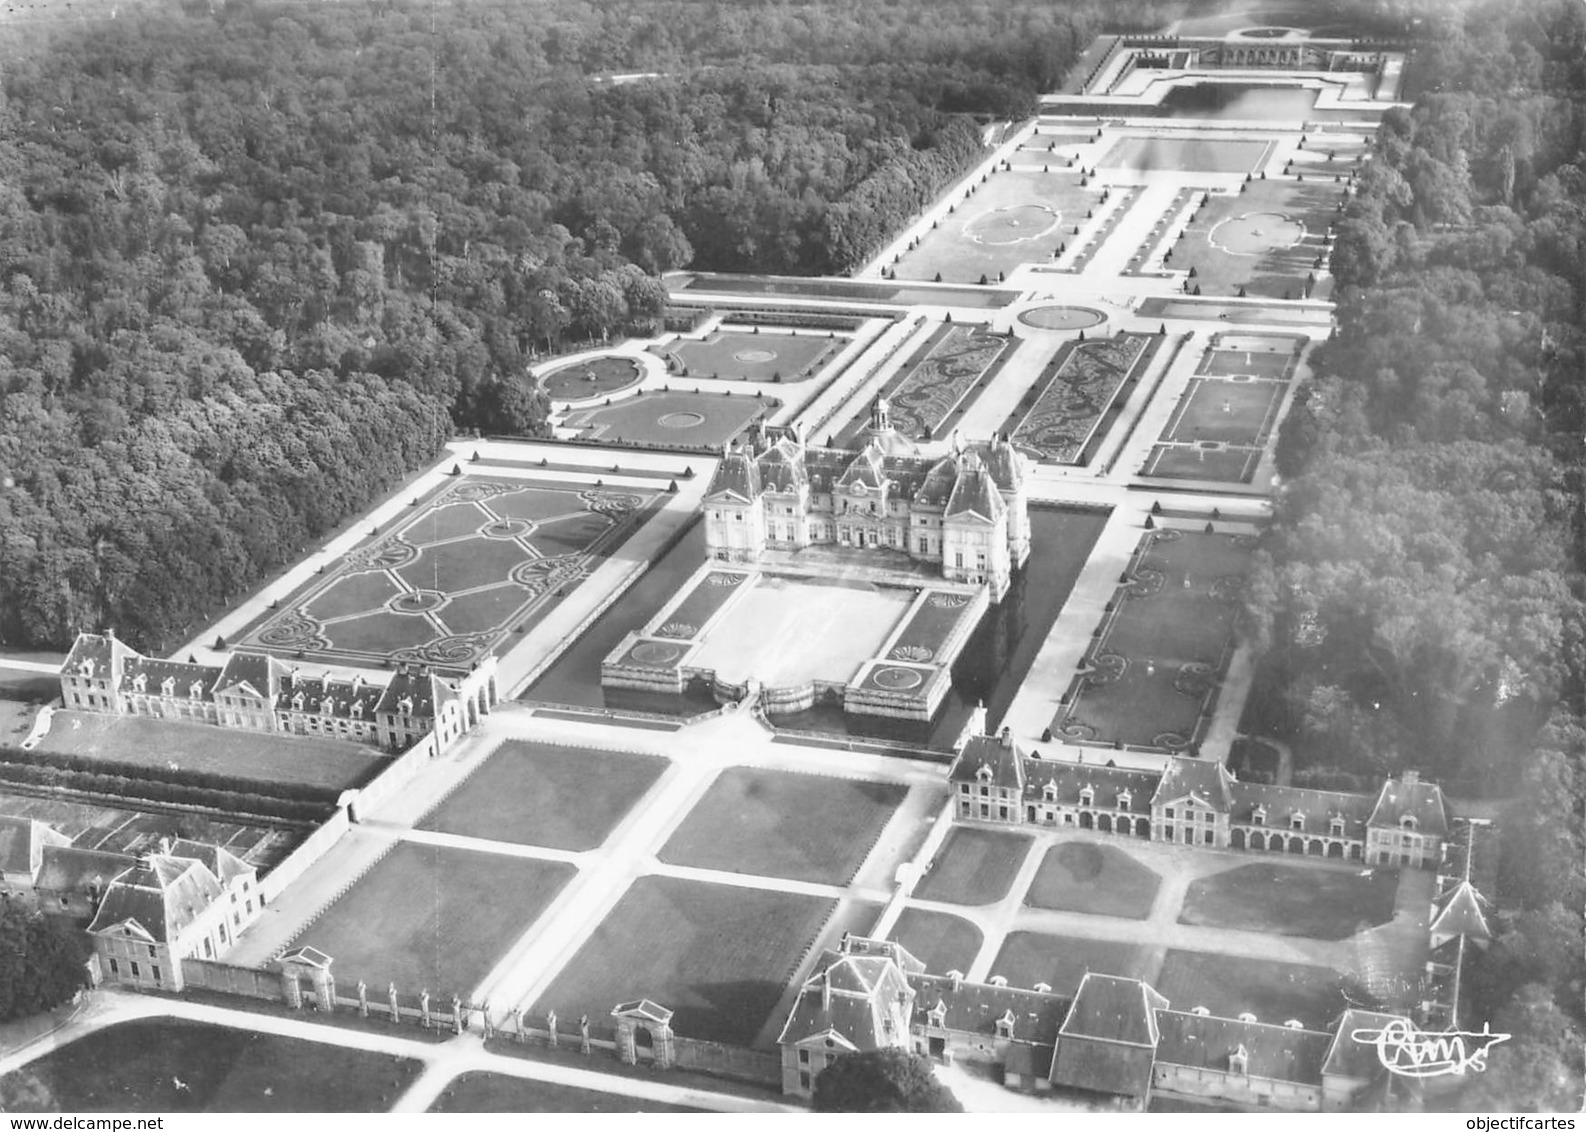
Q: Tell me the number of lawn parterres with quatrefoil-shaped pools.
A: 2